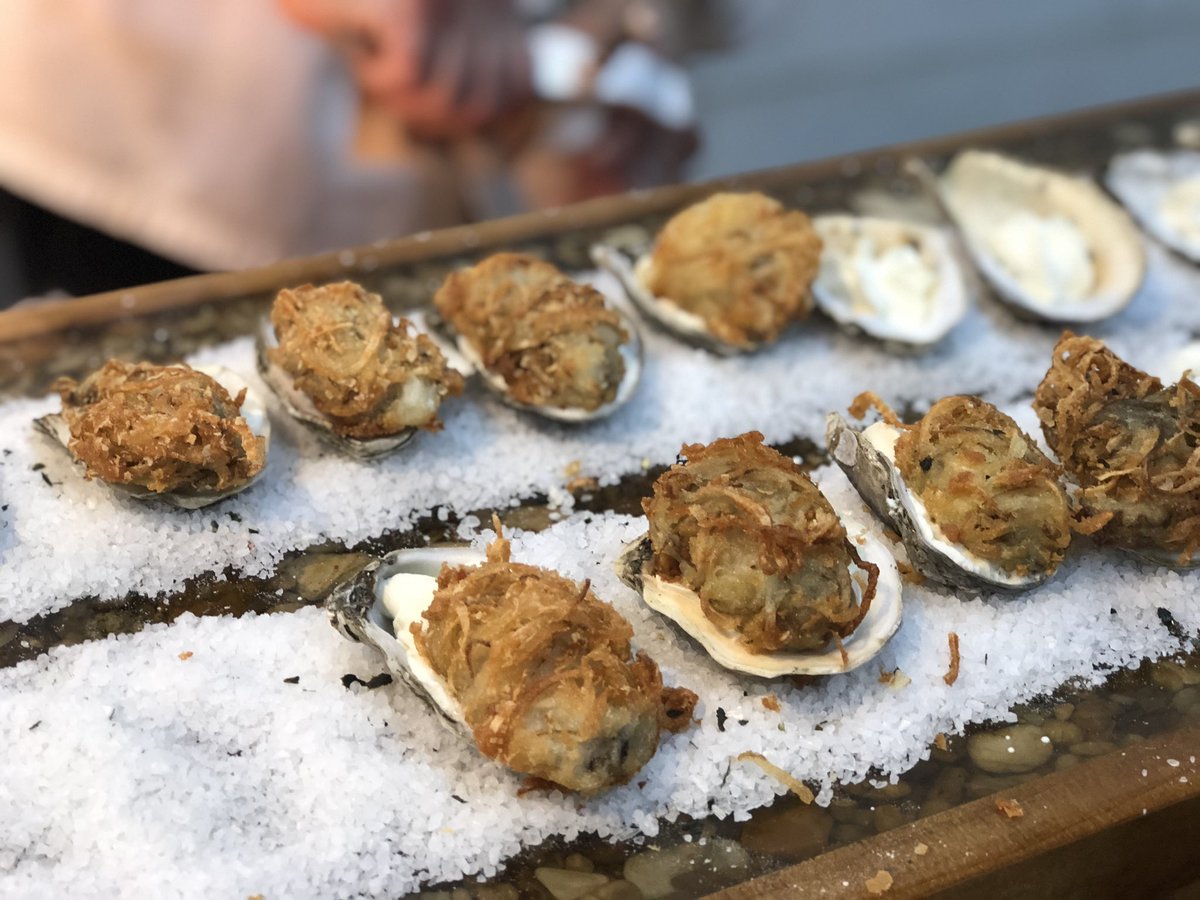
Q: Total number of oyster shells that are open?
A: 3